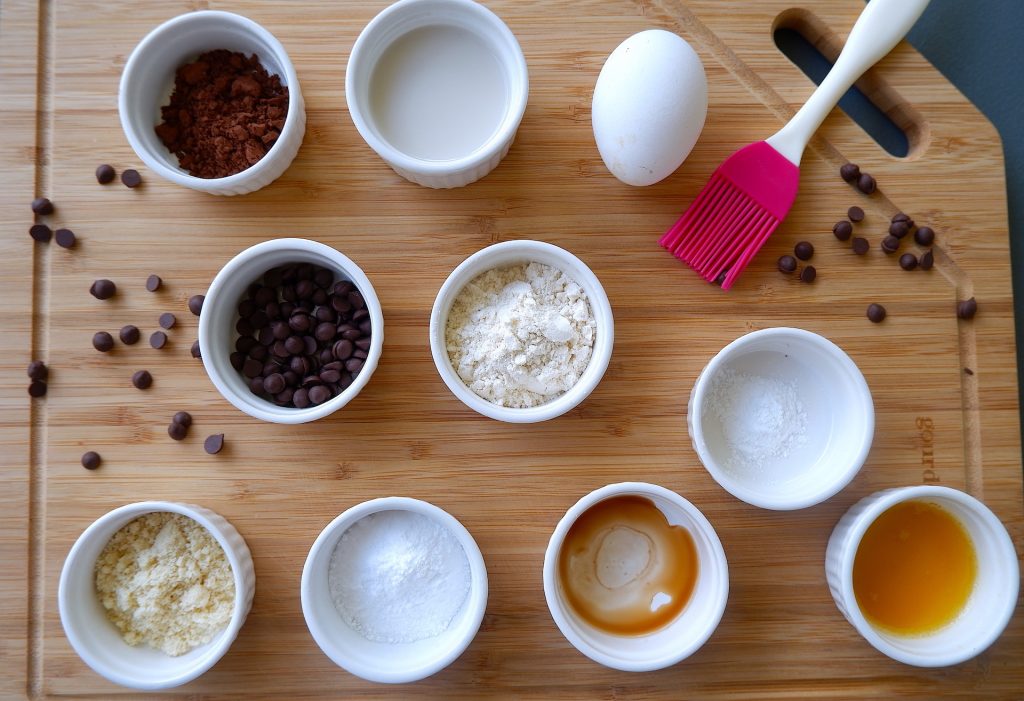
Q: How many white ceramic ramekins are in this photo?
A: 9